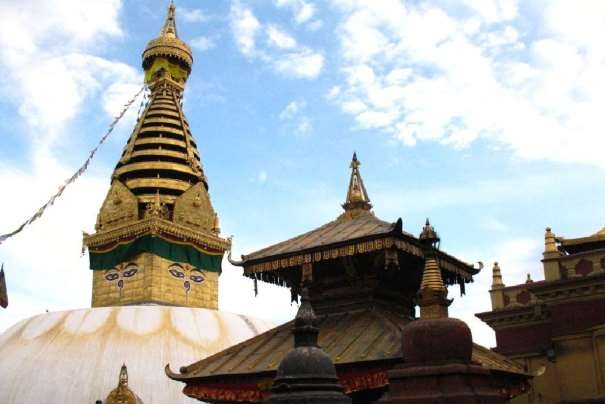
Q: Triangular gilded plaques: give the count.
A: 2